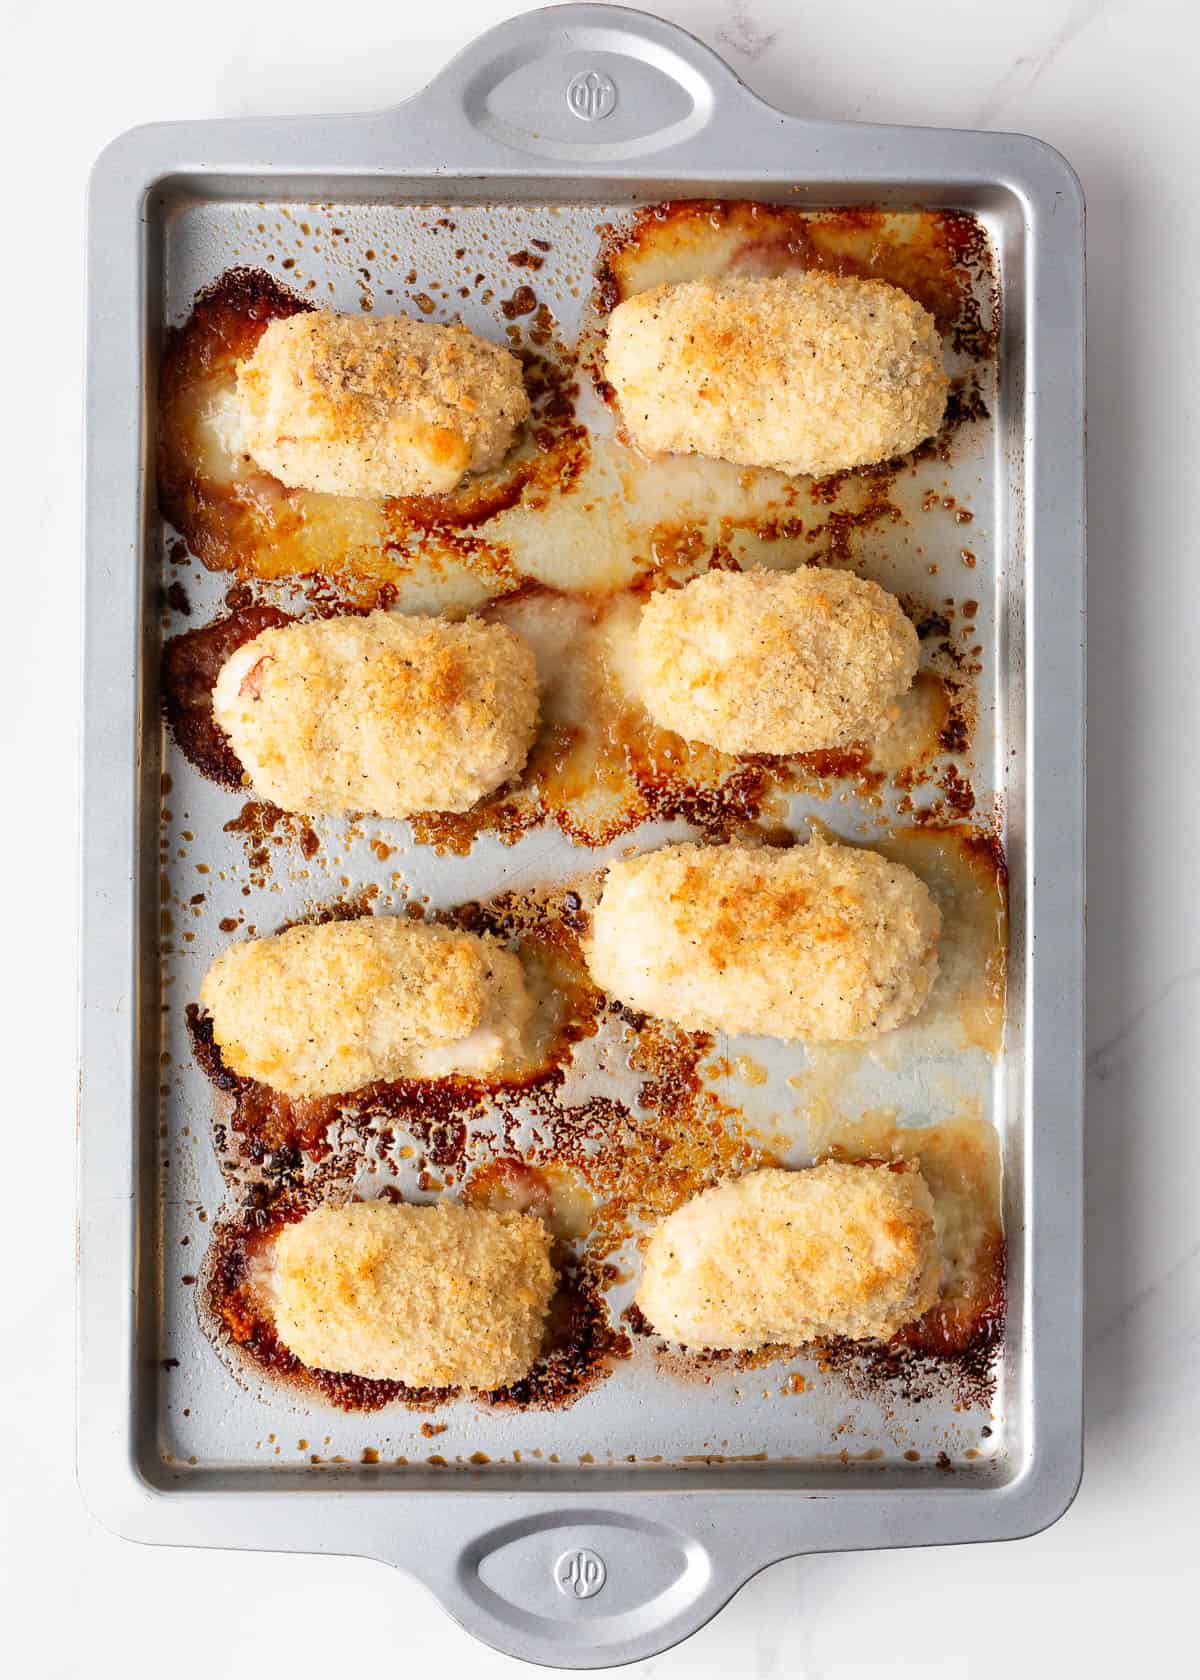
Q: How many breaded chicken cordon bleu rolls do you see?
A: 8